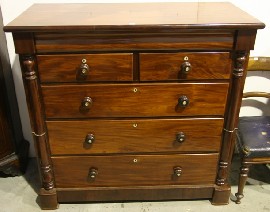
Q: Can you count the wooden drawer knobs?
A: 8